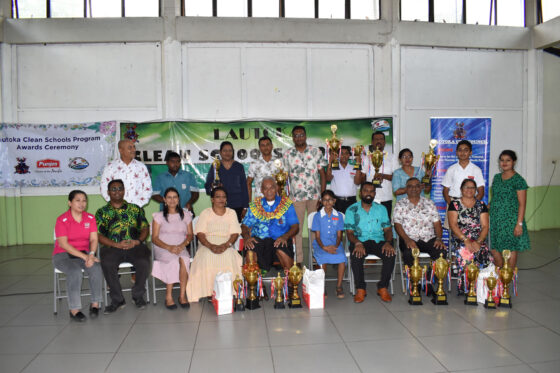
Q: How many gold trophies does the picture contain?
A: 15